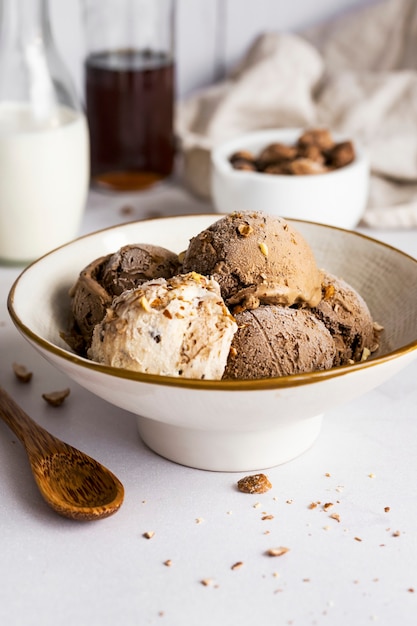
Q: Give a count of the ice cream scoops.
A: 5